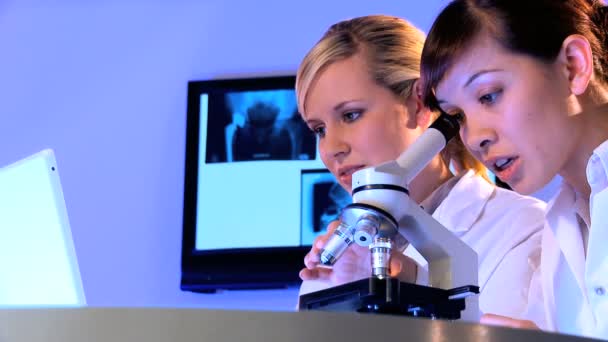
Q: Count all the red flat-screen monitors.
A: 0